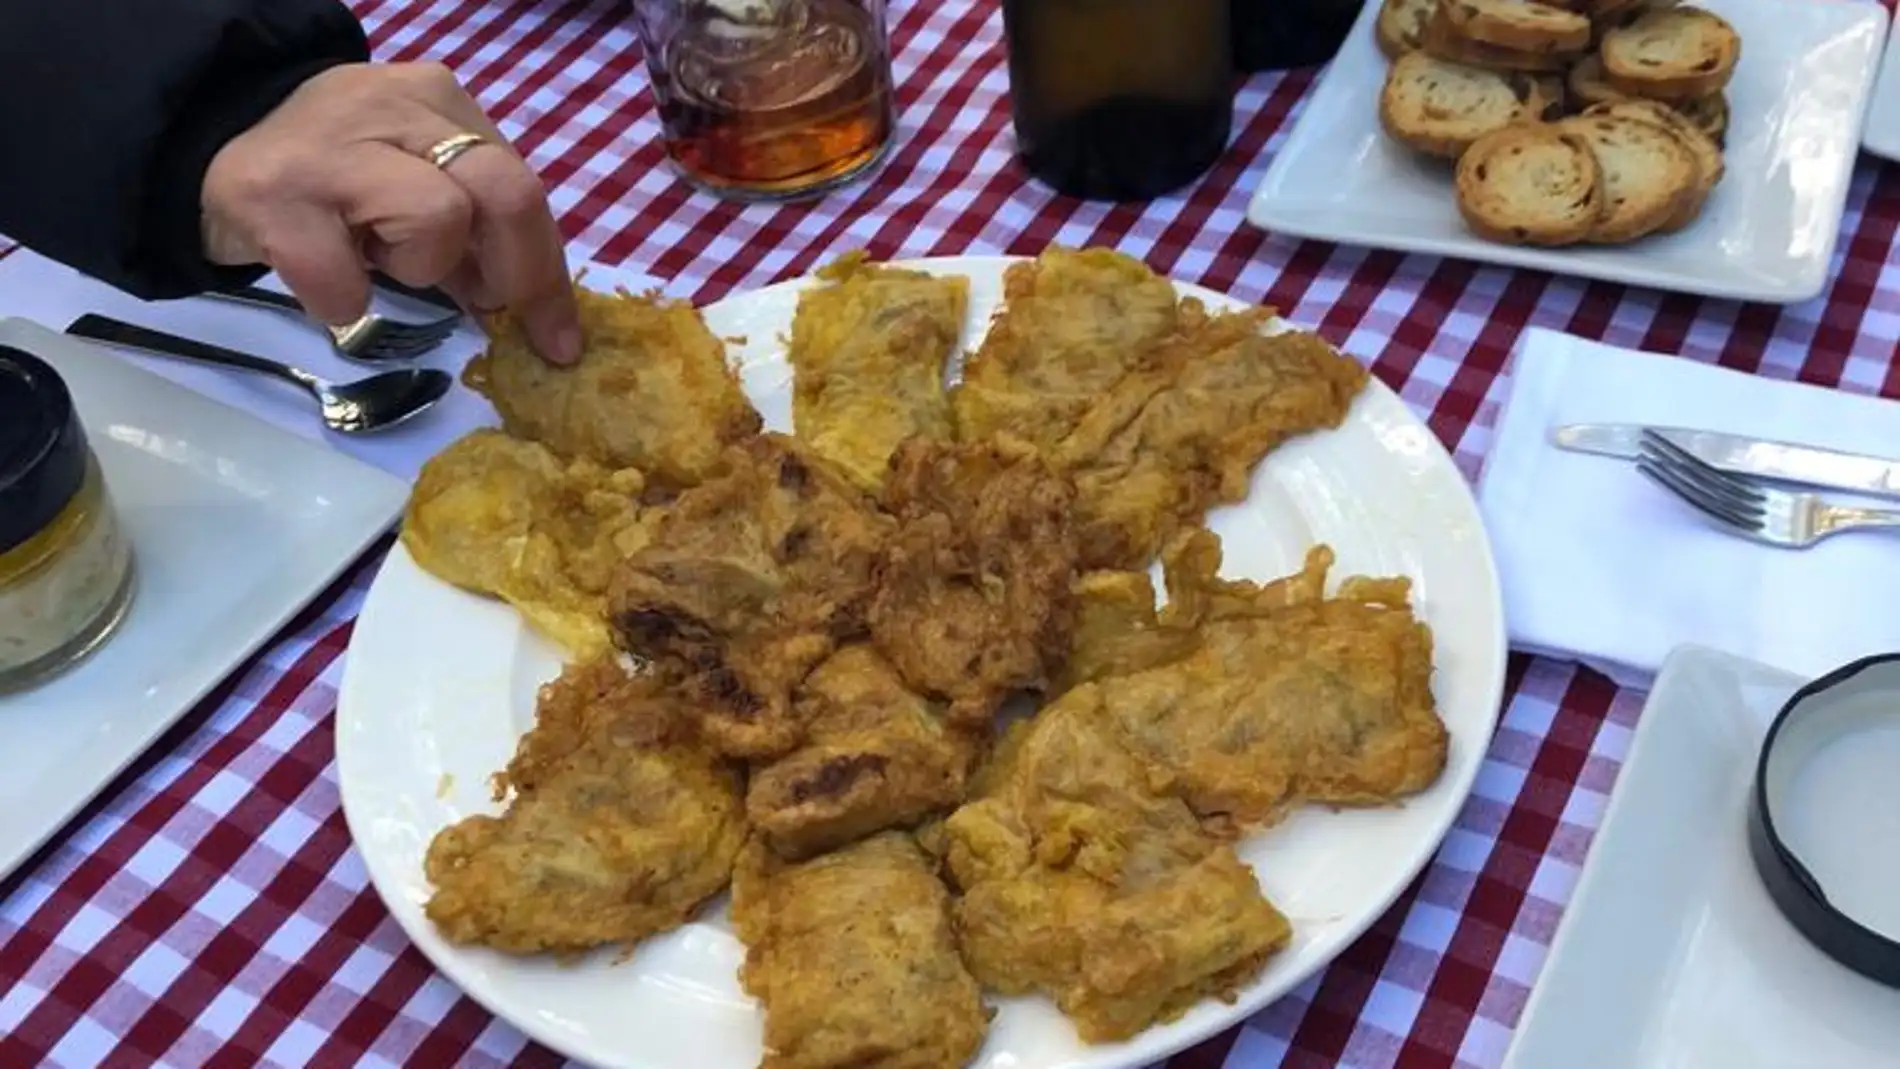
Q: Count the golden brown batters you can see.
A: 12